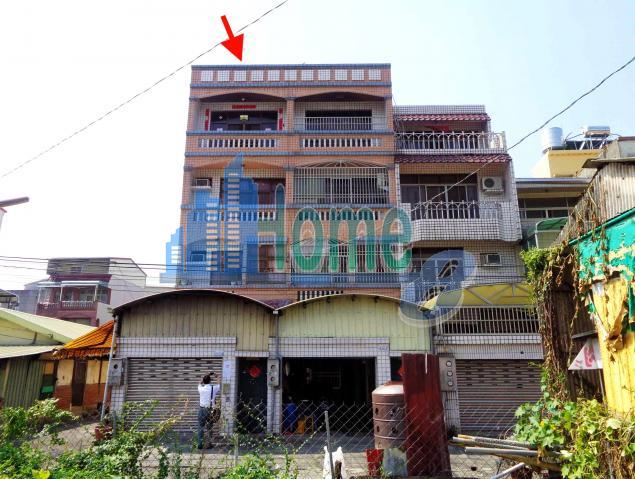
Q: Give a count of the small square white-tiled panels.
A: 11